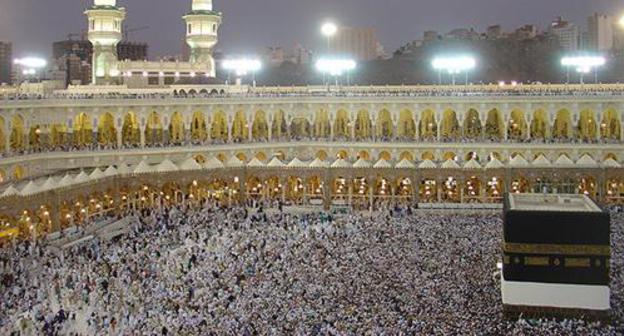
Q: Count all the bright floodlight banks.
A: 5